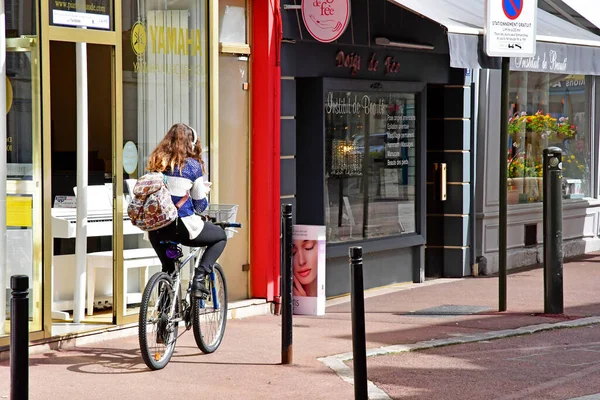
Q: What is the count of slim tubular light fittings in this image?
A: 1